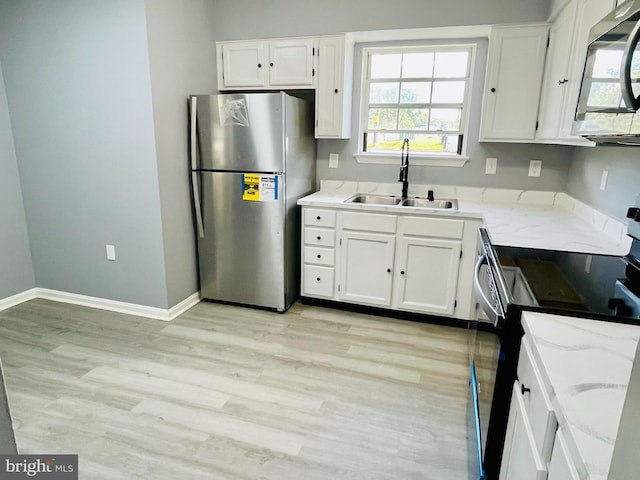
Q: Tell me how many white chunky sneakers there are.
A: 0